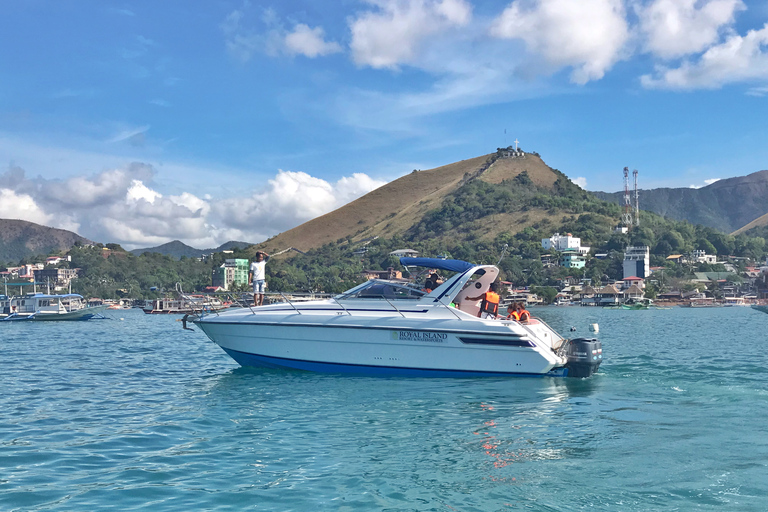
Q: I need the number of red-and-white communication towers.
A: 2